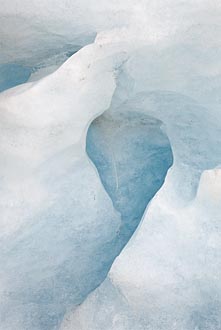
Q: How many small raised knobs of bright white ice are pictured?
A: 1